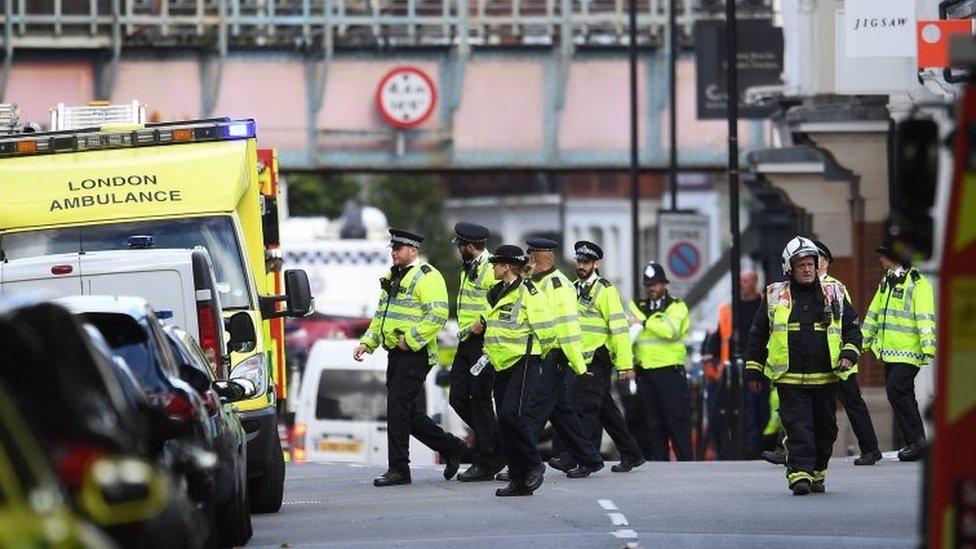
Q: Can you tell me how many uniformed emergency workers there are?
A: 9